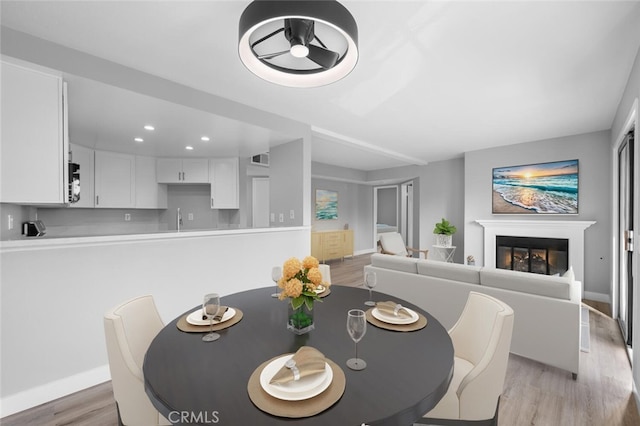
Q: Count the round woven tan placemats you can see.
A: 4